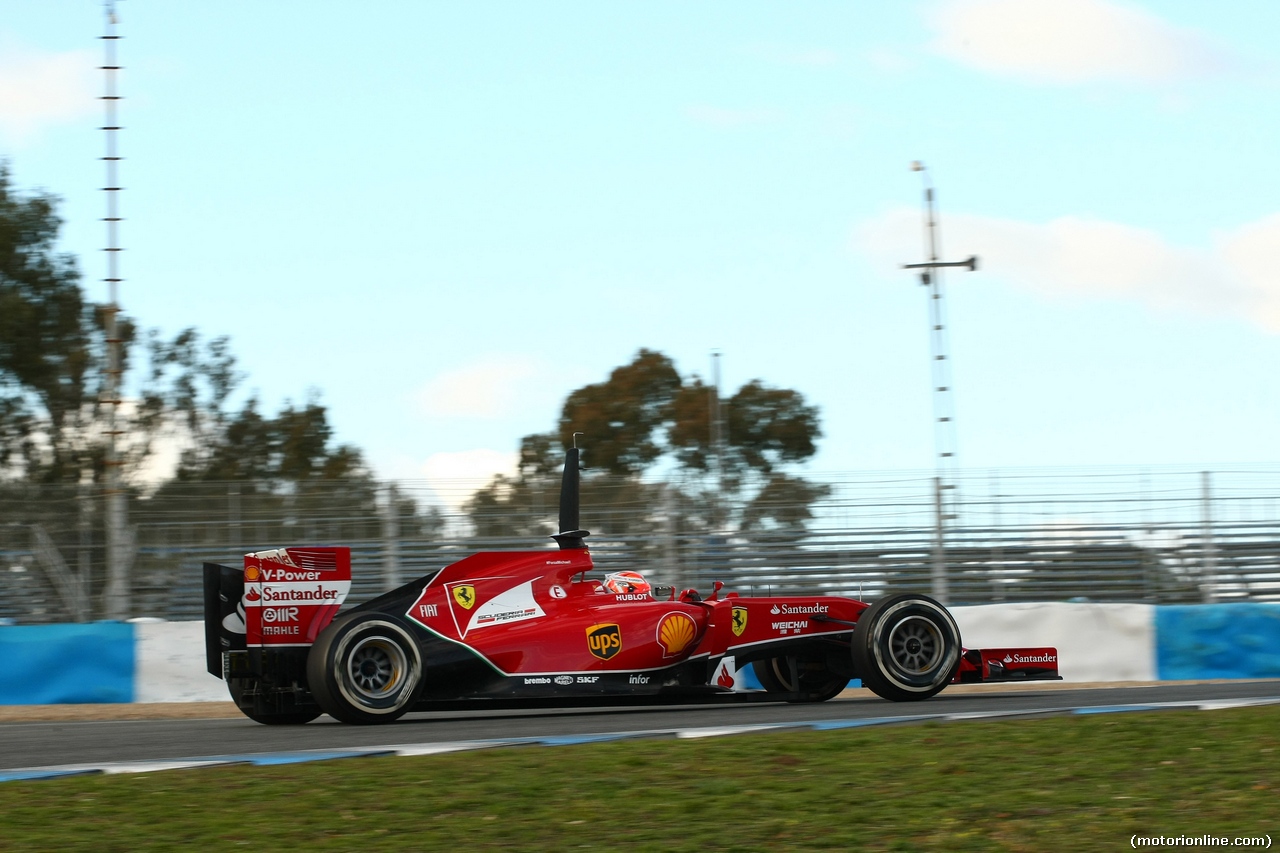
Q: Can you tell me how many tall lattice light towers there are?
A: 2